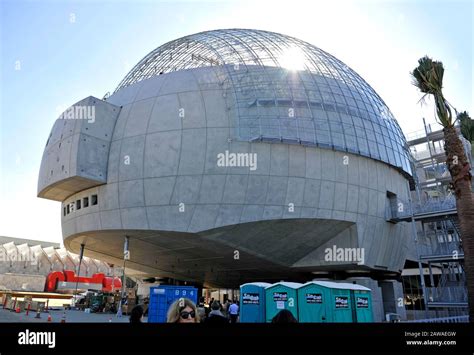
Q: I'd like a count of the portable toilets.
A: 4